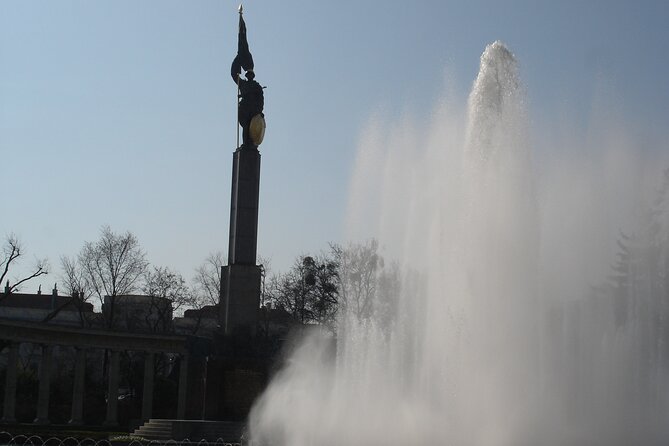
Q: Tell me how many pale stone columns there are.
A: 6